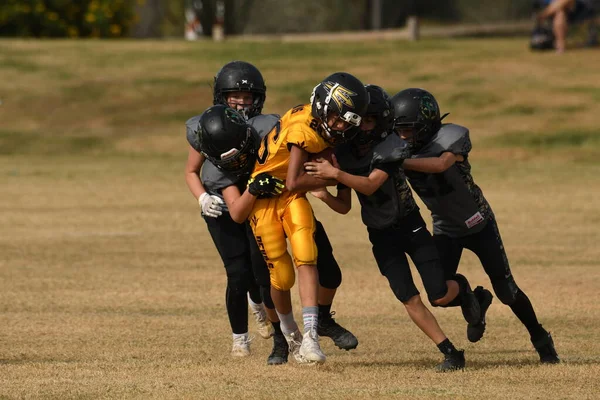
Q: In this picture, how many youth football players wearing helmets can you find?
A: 5